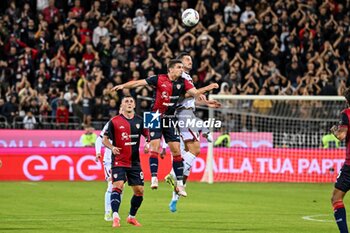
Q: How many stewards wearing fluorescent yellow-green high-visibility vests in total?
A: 3